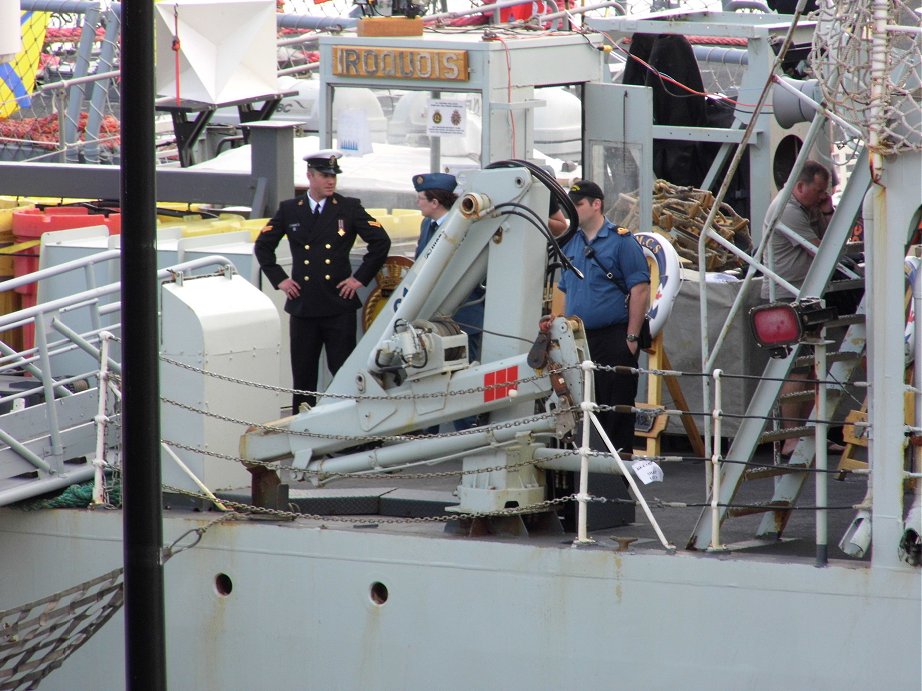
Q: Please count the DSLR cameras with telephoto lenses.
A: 0